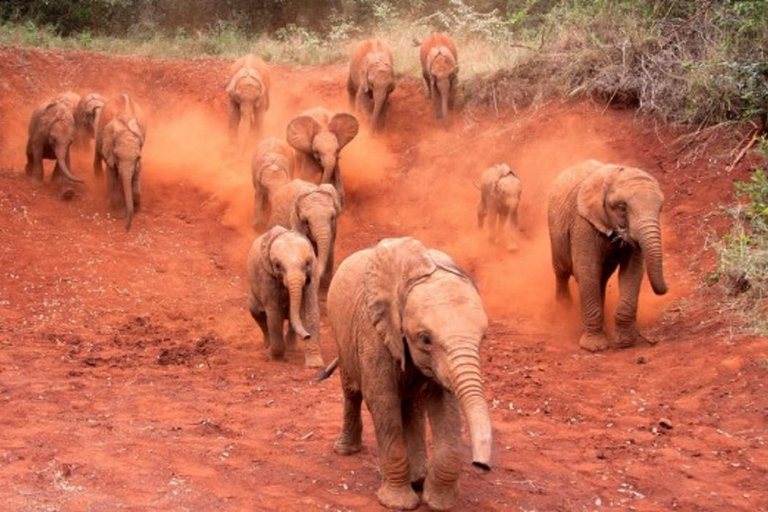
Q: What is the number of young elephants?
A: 13